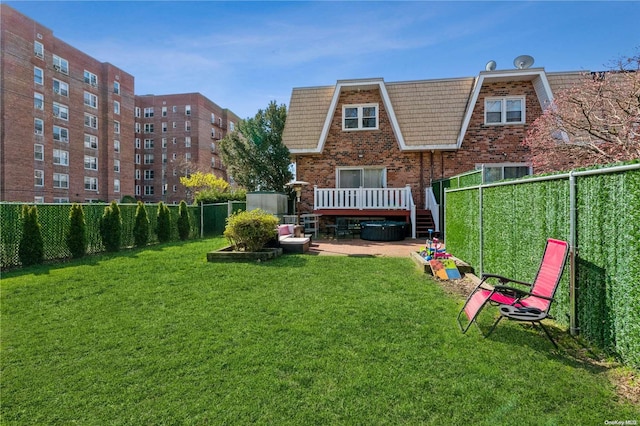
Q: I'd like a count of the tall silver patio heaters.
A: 1